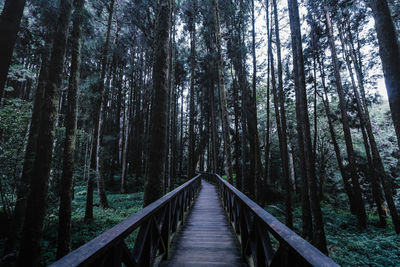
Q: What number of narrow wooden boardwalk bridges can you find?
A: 1